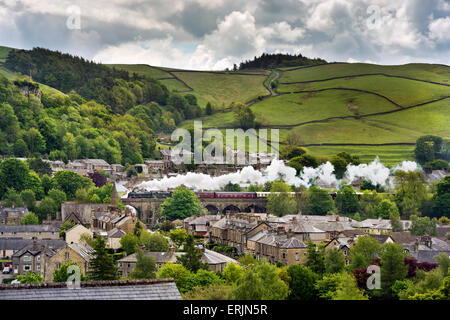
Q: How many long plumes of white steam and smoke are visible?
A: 1